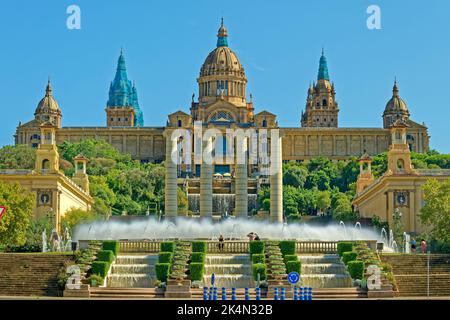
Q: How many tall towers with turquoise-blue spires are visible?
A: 2